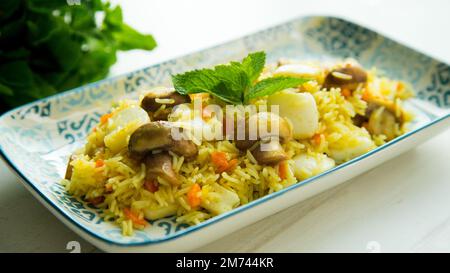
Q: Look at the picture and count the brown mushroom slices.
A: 5